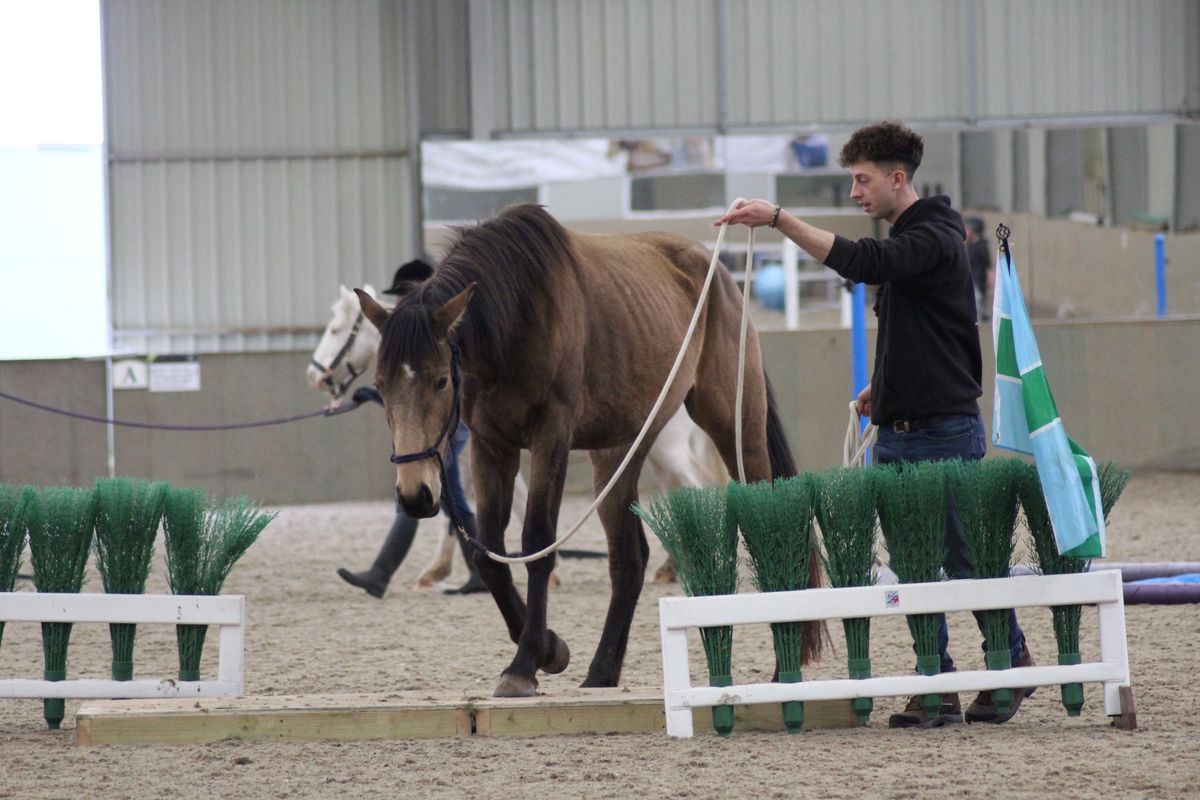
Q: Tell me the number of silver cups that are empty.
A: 0